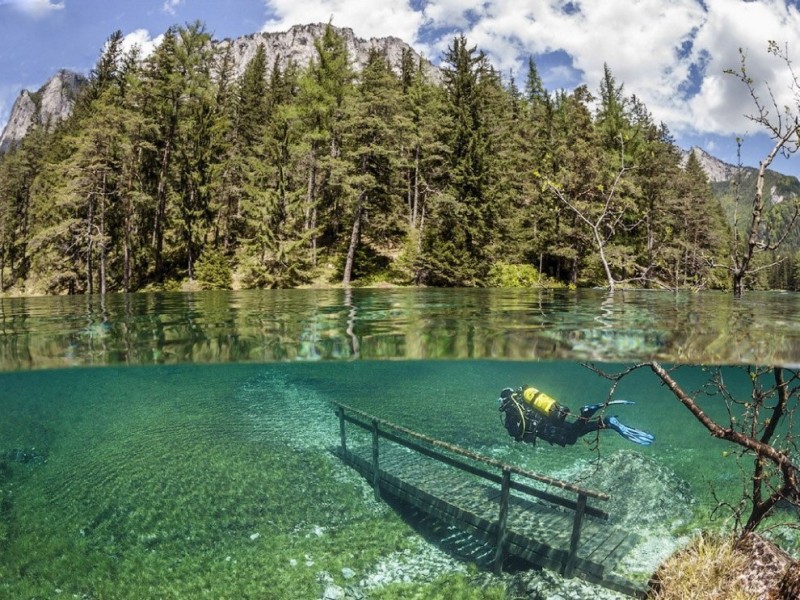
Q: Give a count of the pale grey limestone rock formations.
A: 3